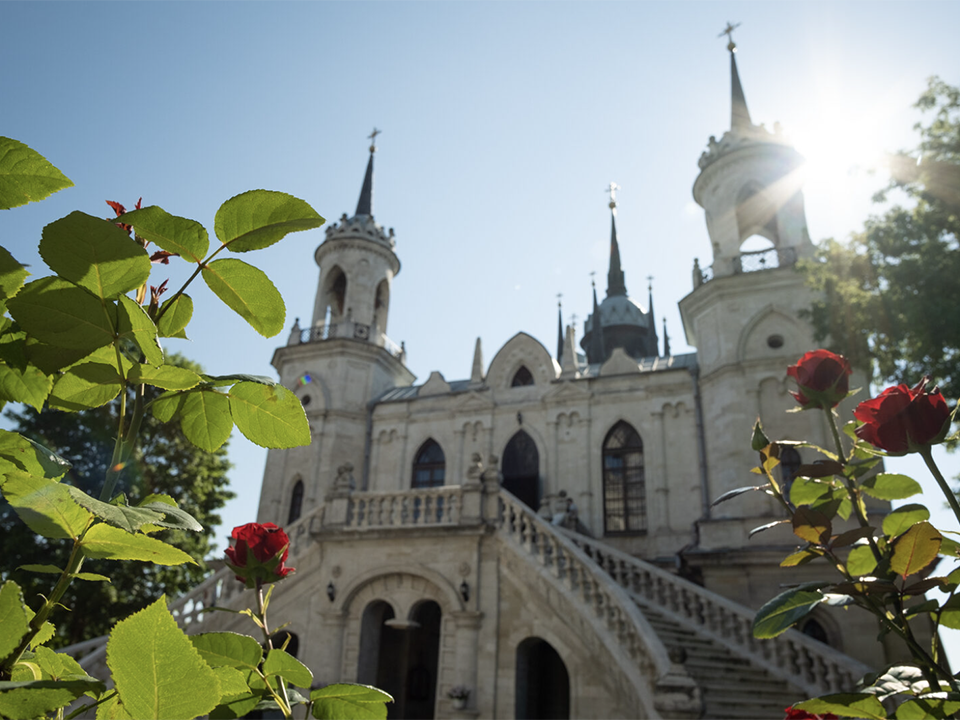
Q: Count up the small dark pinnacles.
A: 4